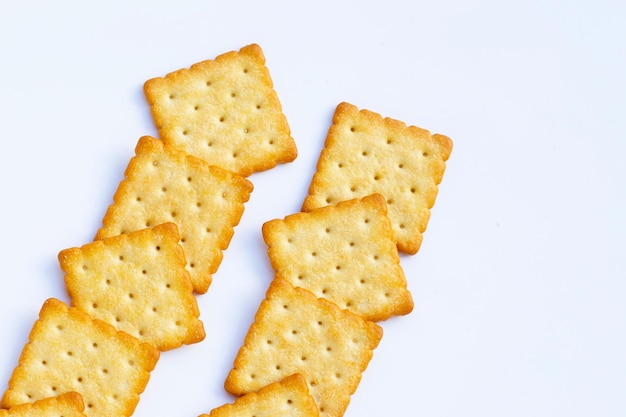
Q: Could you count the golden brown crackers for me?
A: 9